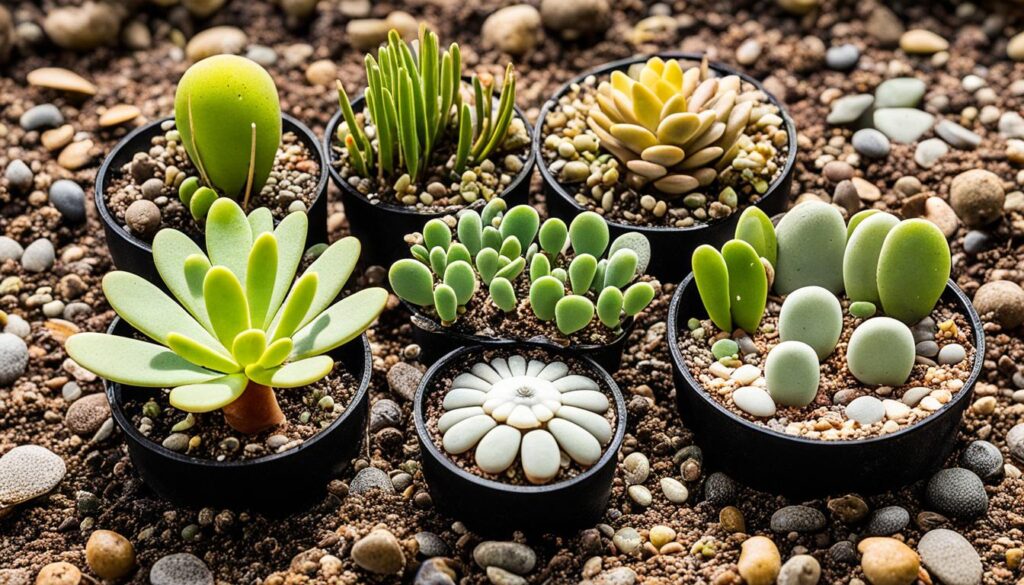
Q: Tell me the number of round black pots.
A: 7